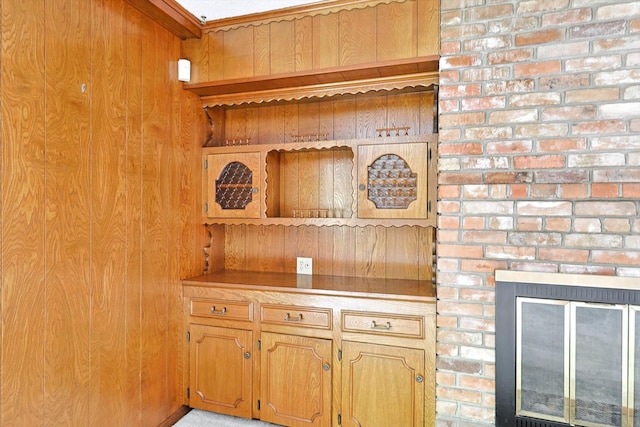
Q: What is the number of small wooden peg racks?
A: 4